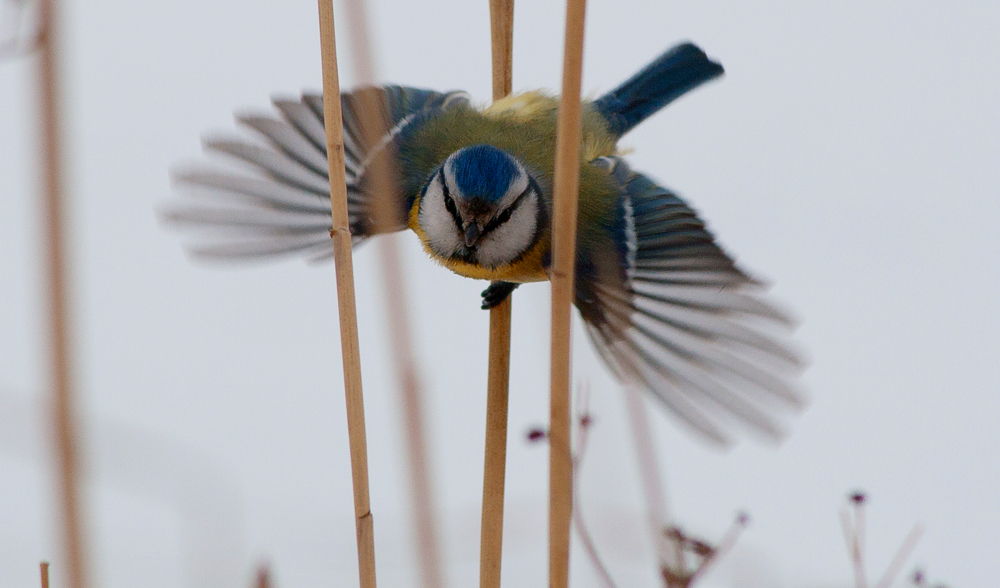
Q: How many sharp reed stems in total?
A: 3